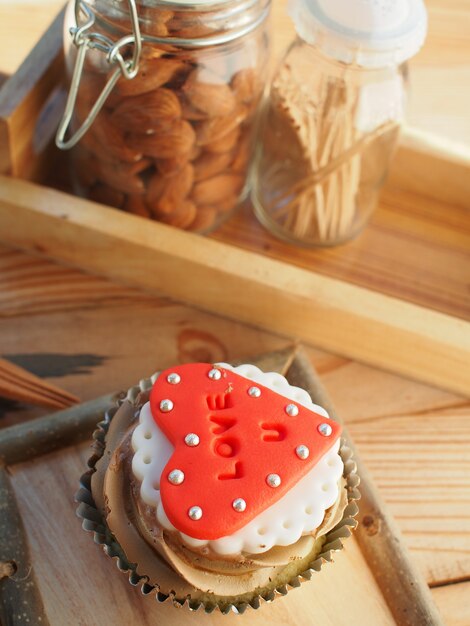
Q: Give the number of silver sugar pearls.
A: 12